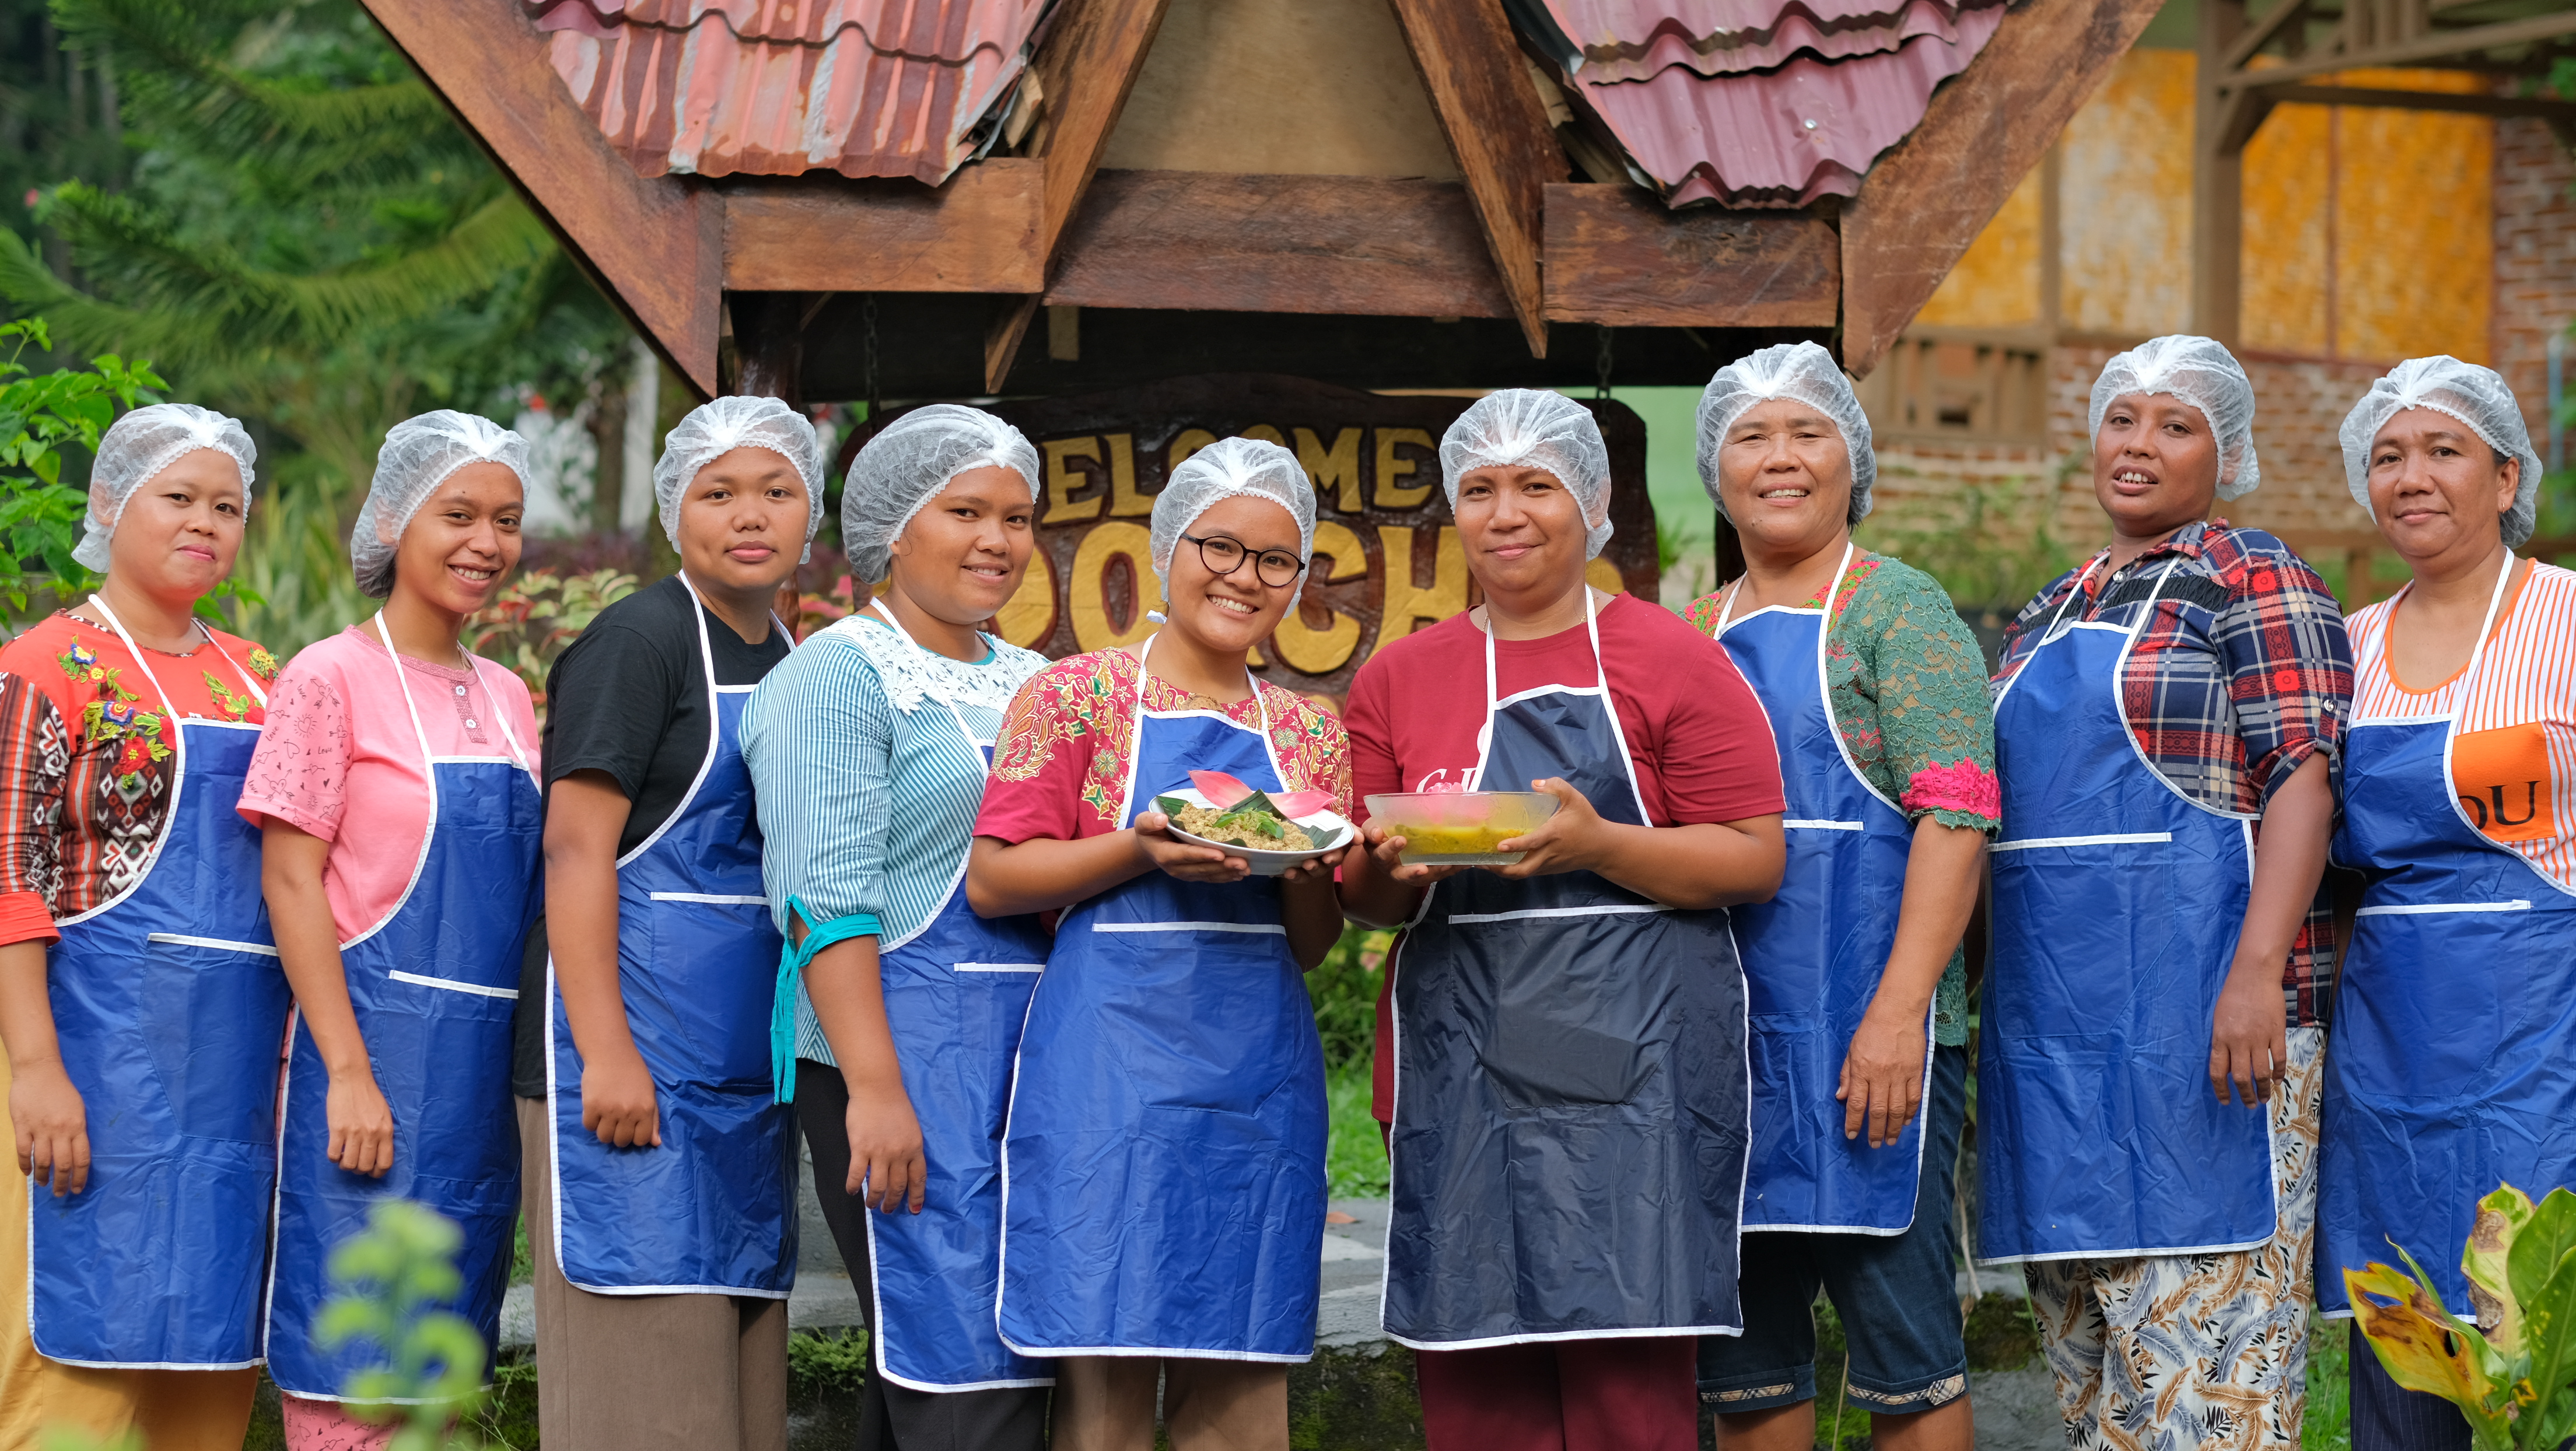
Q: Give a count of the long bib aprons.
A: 9